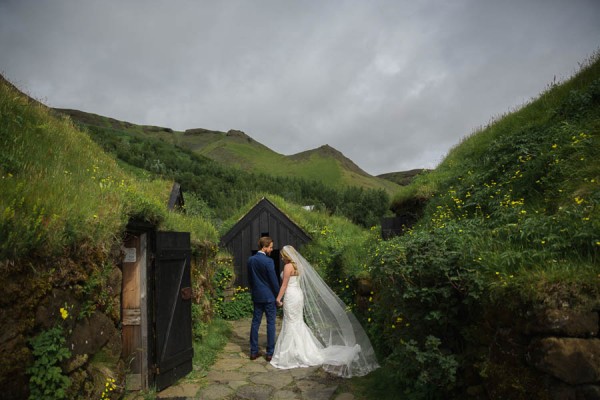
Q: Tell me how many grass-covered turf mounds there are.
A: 3